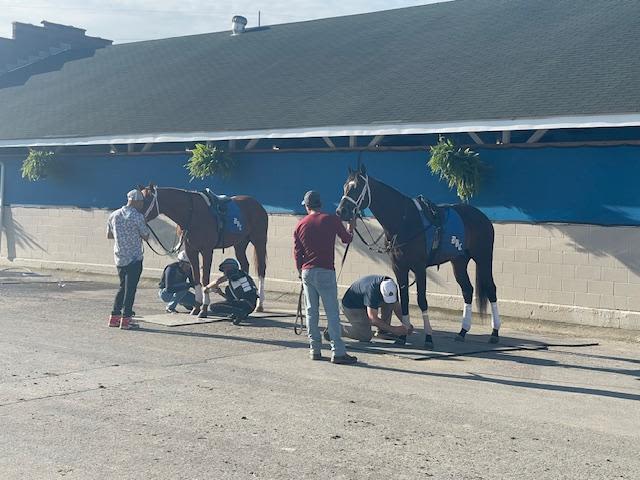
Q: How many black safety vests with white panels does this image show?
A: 1